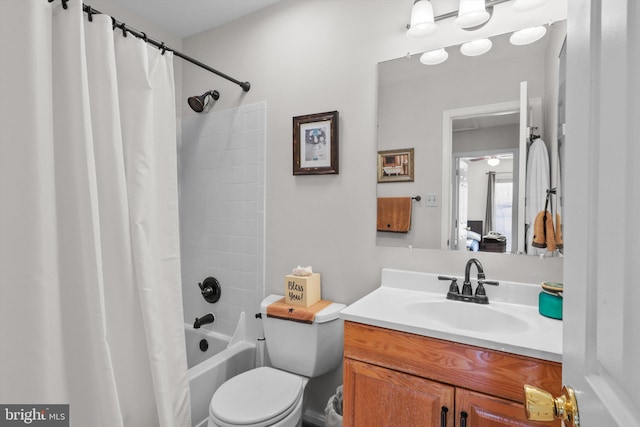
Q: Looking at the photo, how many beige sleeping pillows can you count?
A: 0